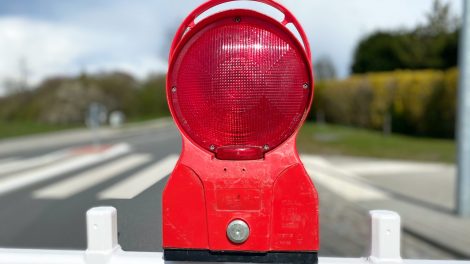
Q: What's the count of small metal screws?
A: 5